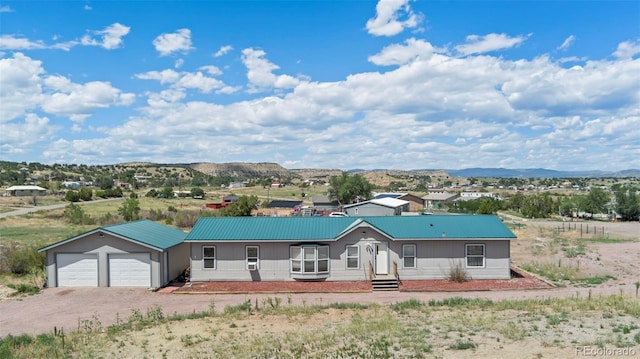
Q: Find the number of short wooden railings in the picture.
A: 2